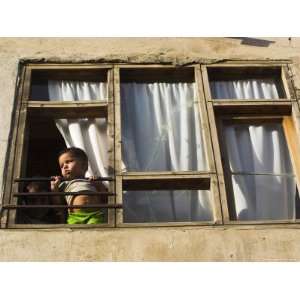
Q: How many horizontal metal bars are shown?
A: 3